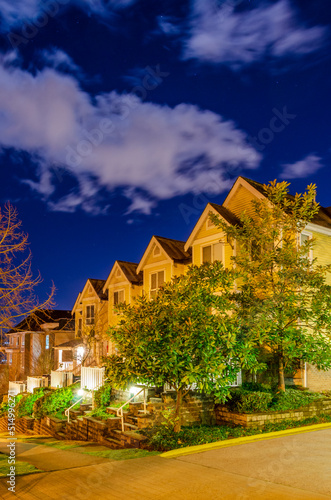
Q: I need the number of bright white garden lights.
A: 2